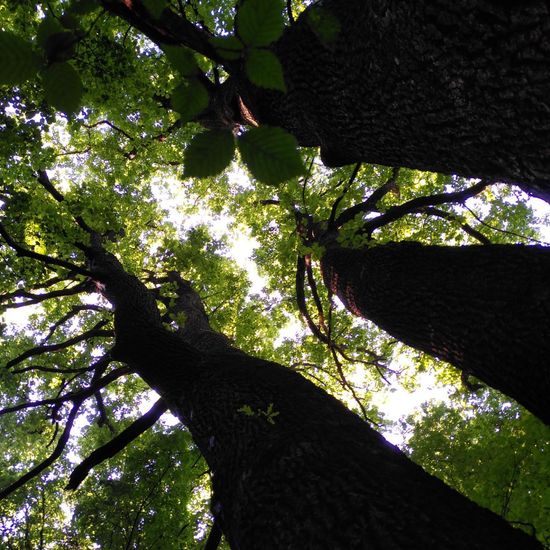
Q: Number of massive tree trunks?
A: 3